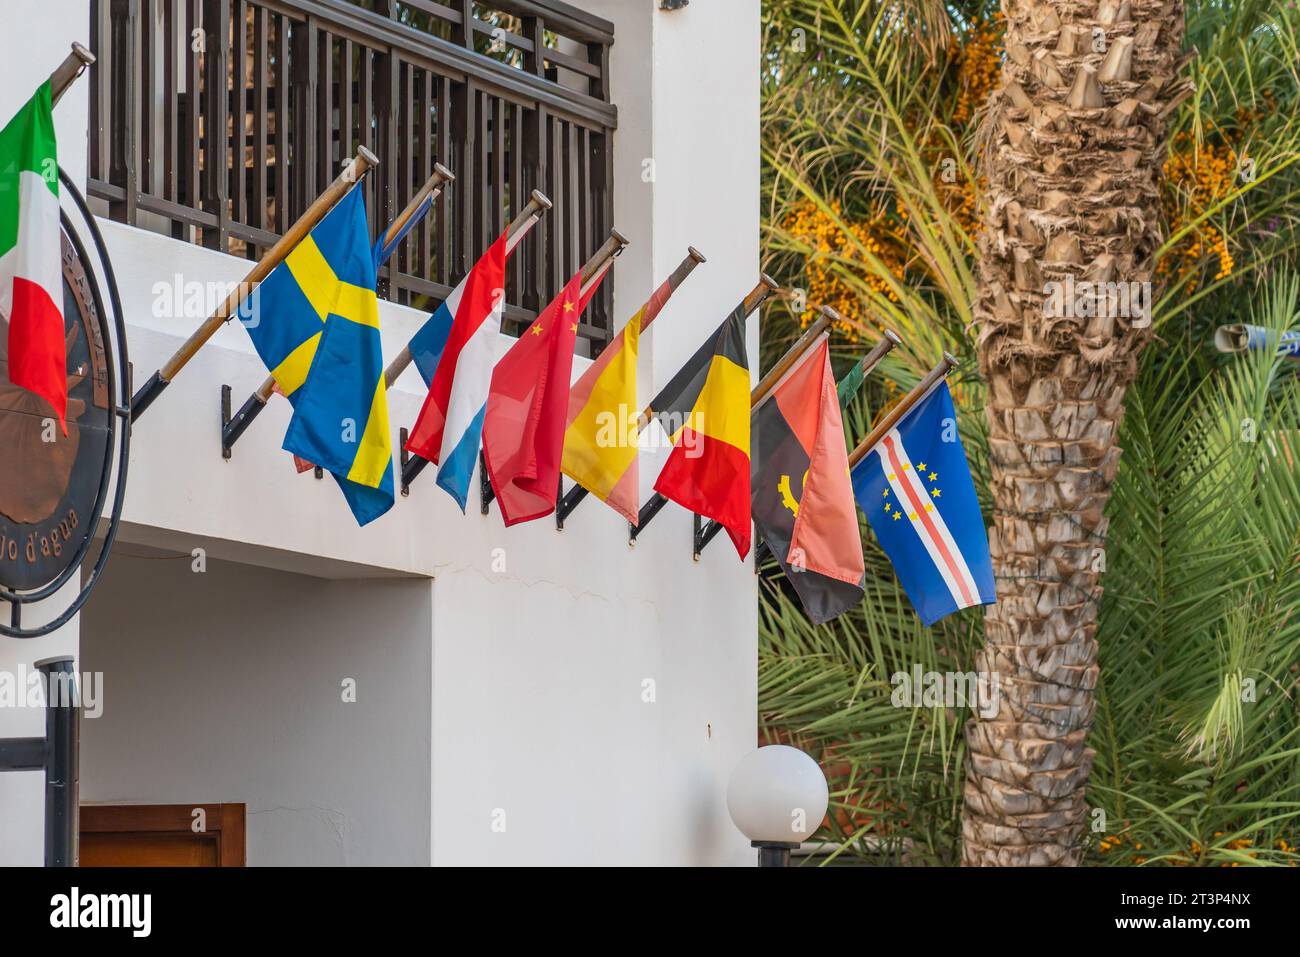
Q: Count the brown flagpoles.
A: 10